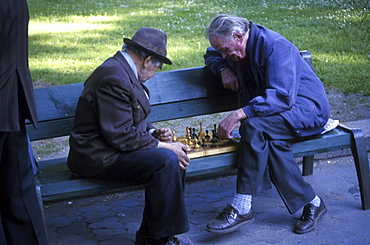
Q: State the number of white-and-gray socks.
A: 2